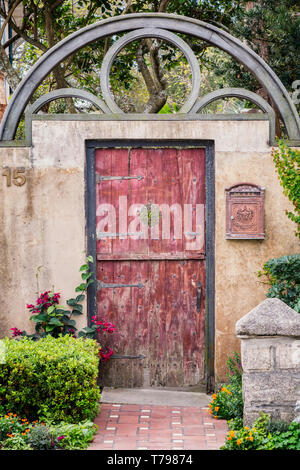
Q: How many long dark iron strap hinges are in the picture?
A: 4